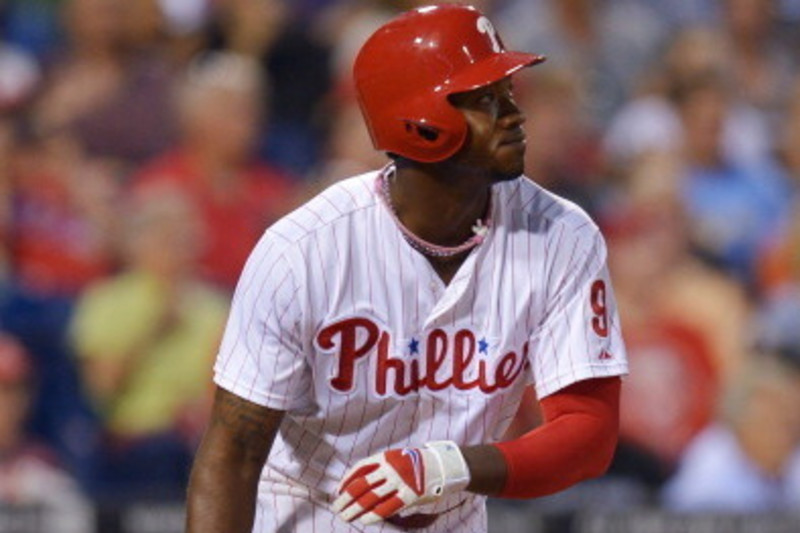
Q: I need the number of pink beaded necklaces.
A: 1